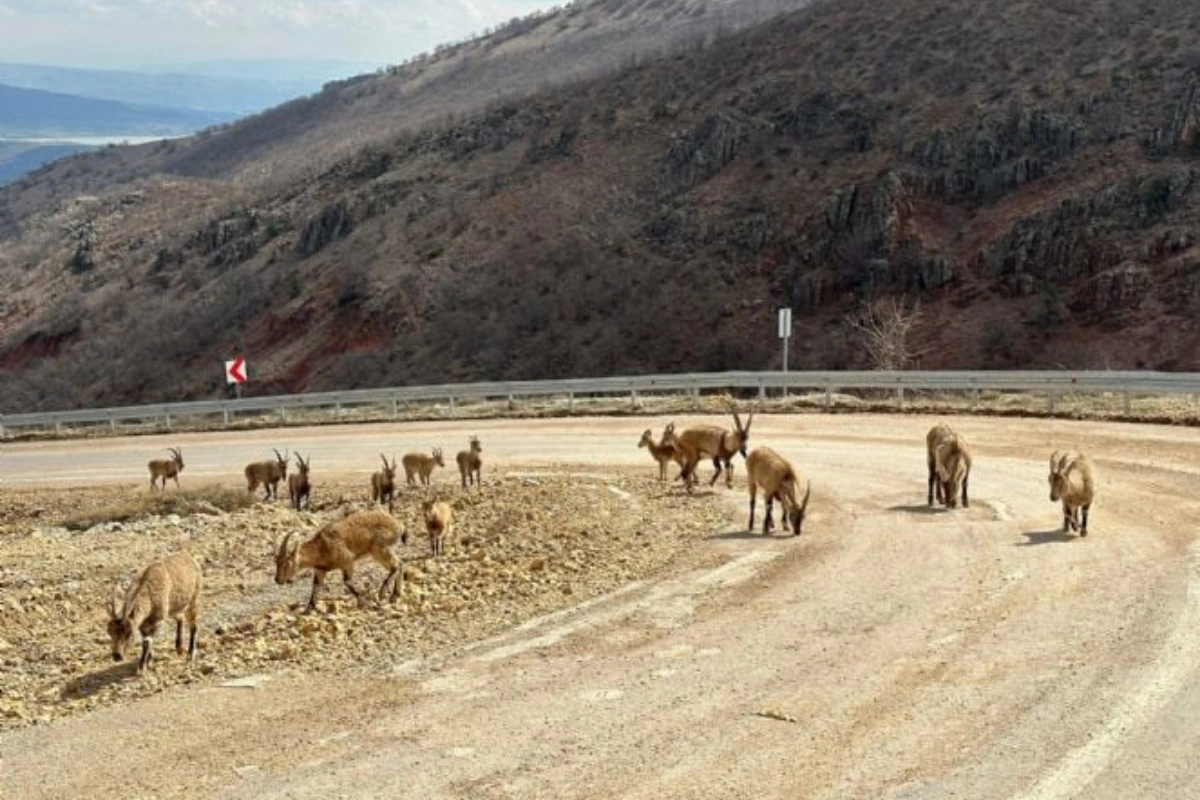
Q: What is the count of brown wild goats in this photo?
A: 15